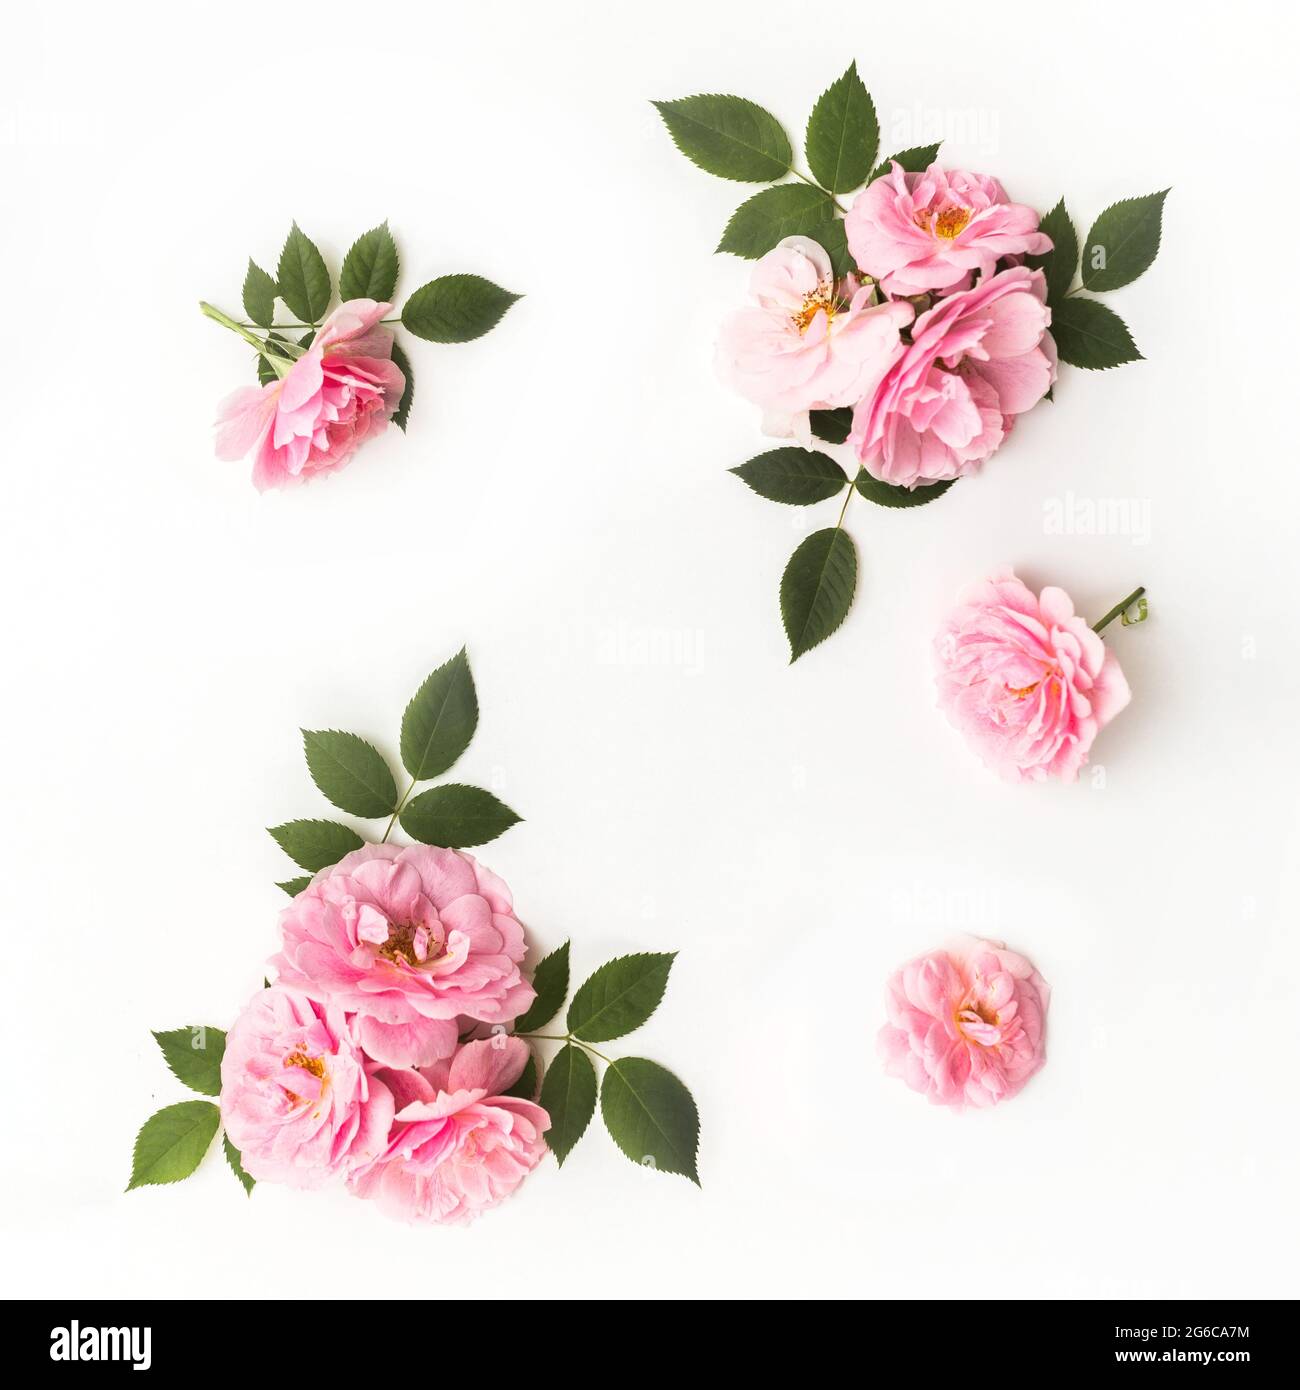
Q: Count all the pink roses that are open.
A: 9